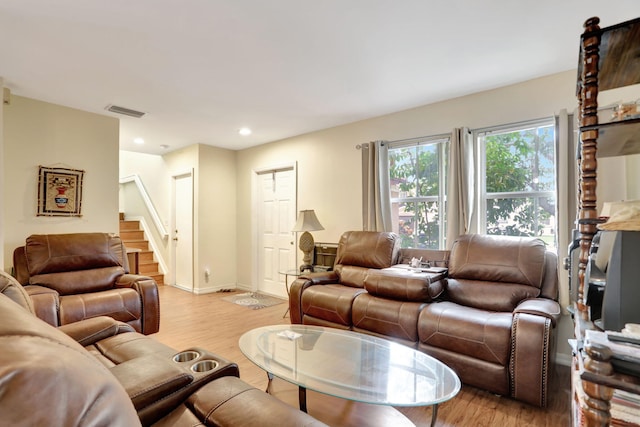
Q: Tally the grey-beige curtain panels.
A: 3